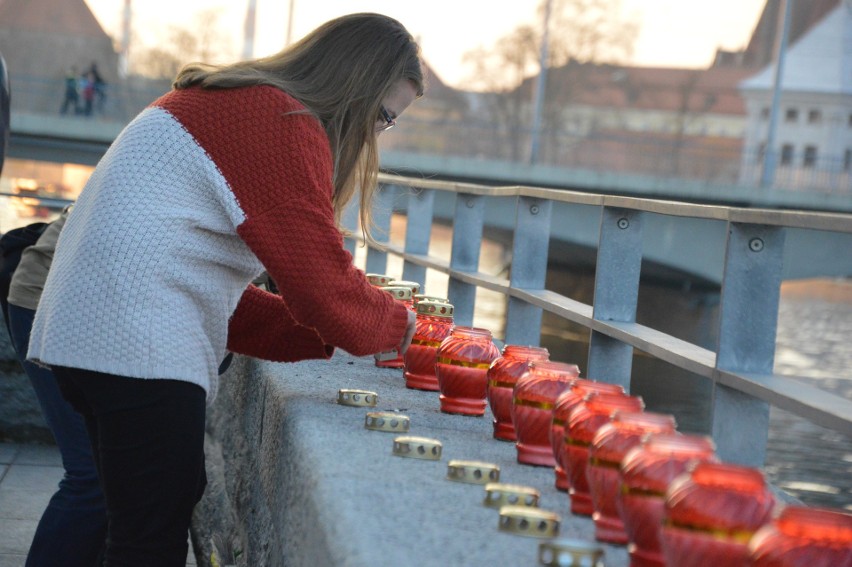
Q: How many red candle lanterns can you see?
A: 14